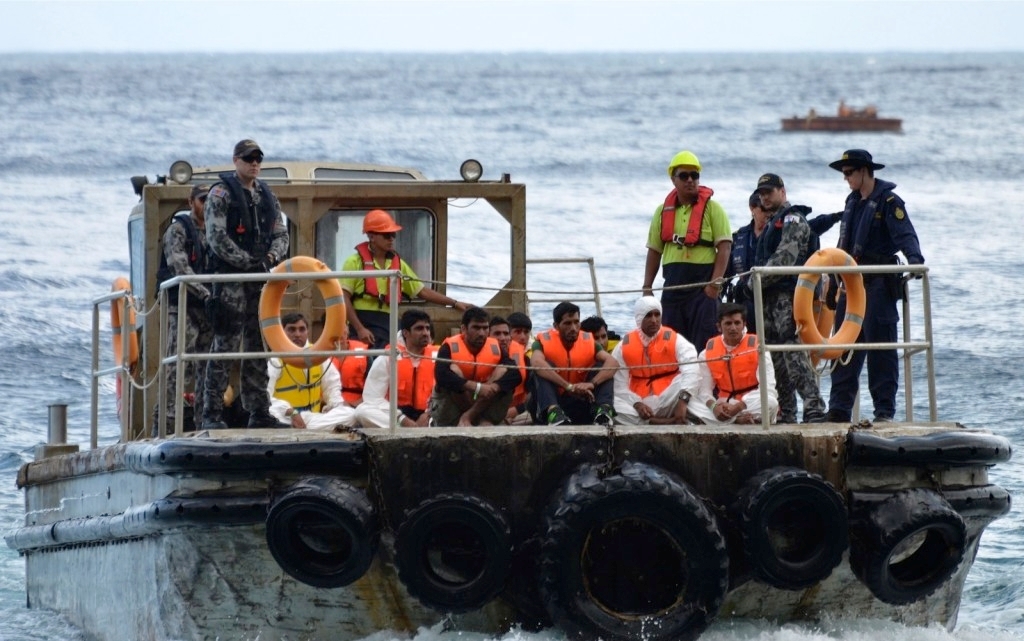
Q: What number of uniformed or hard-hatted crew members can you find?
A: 7